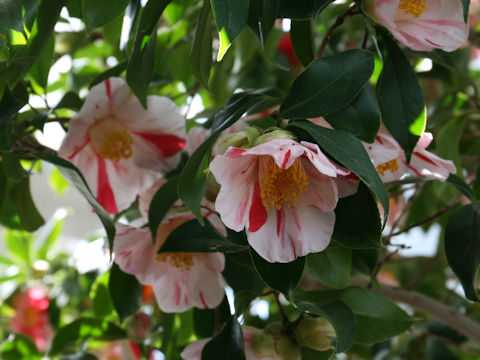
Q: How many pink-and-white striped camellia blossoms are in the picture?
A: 5